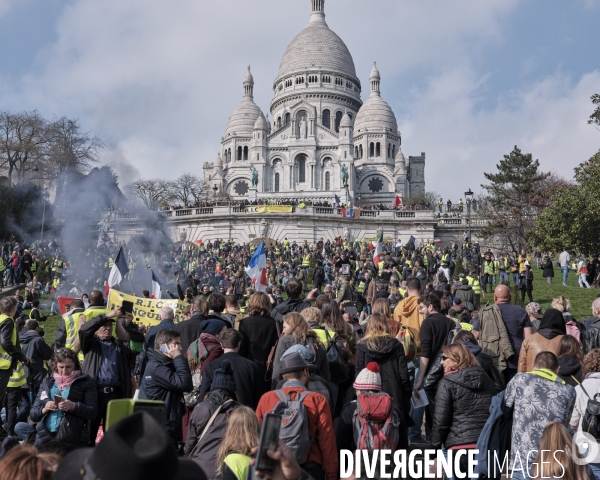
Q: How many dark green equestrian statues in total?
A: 2